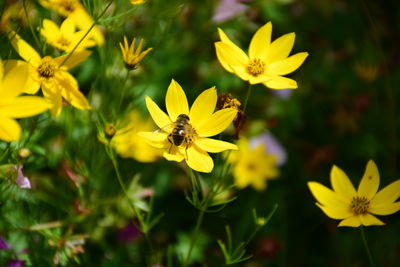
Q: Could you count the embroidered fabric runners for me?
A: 0